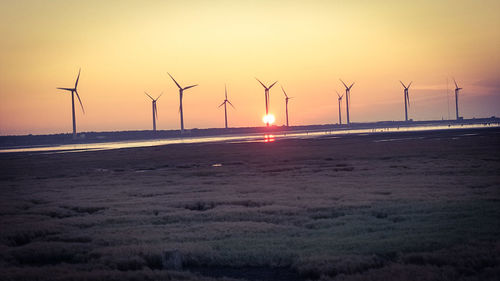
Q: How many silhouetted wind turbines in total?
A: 10